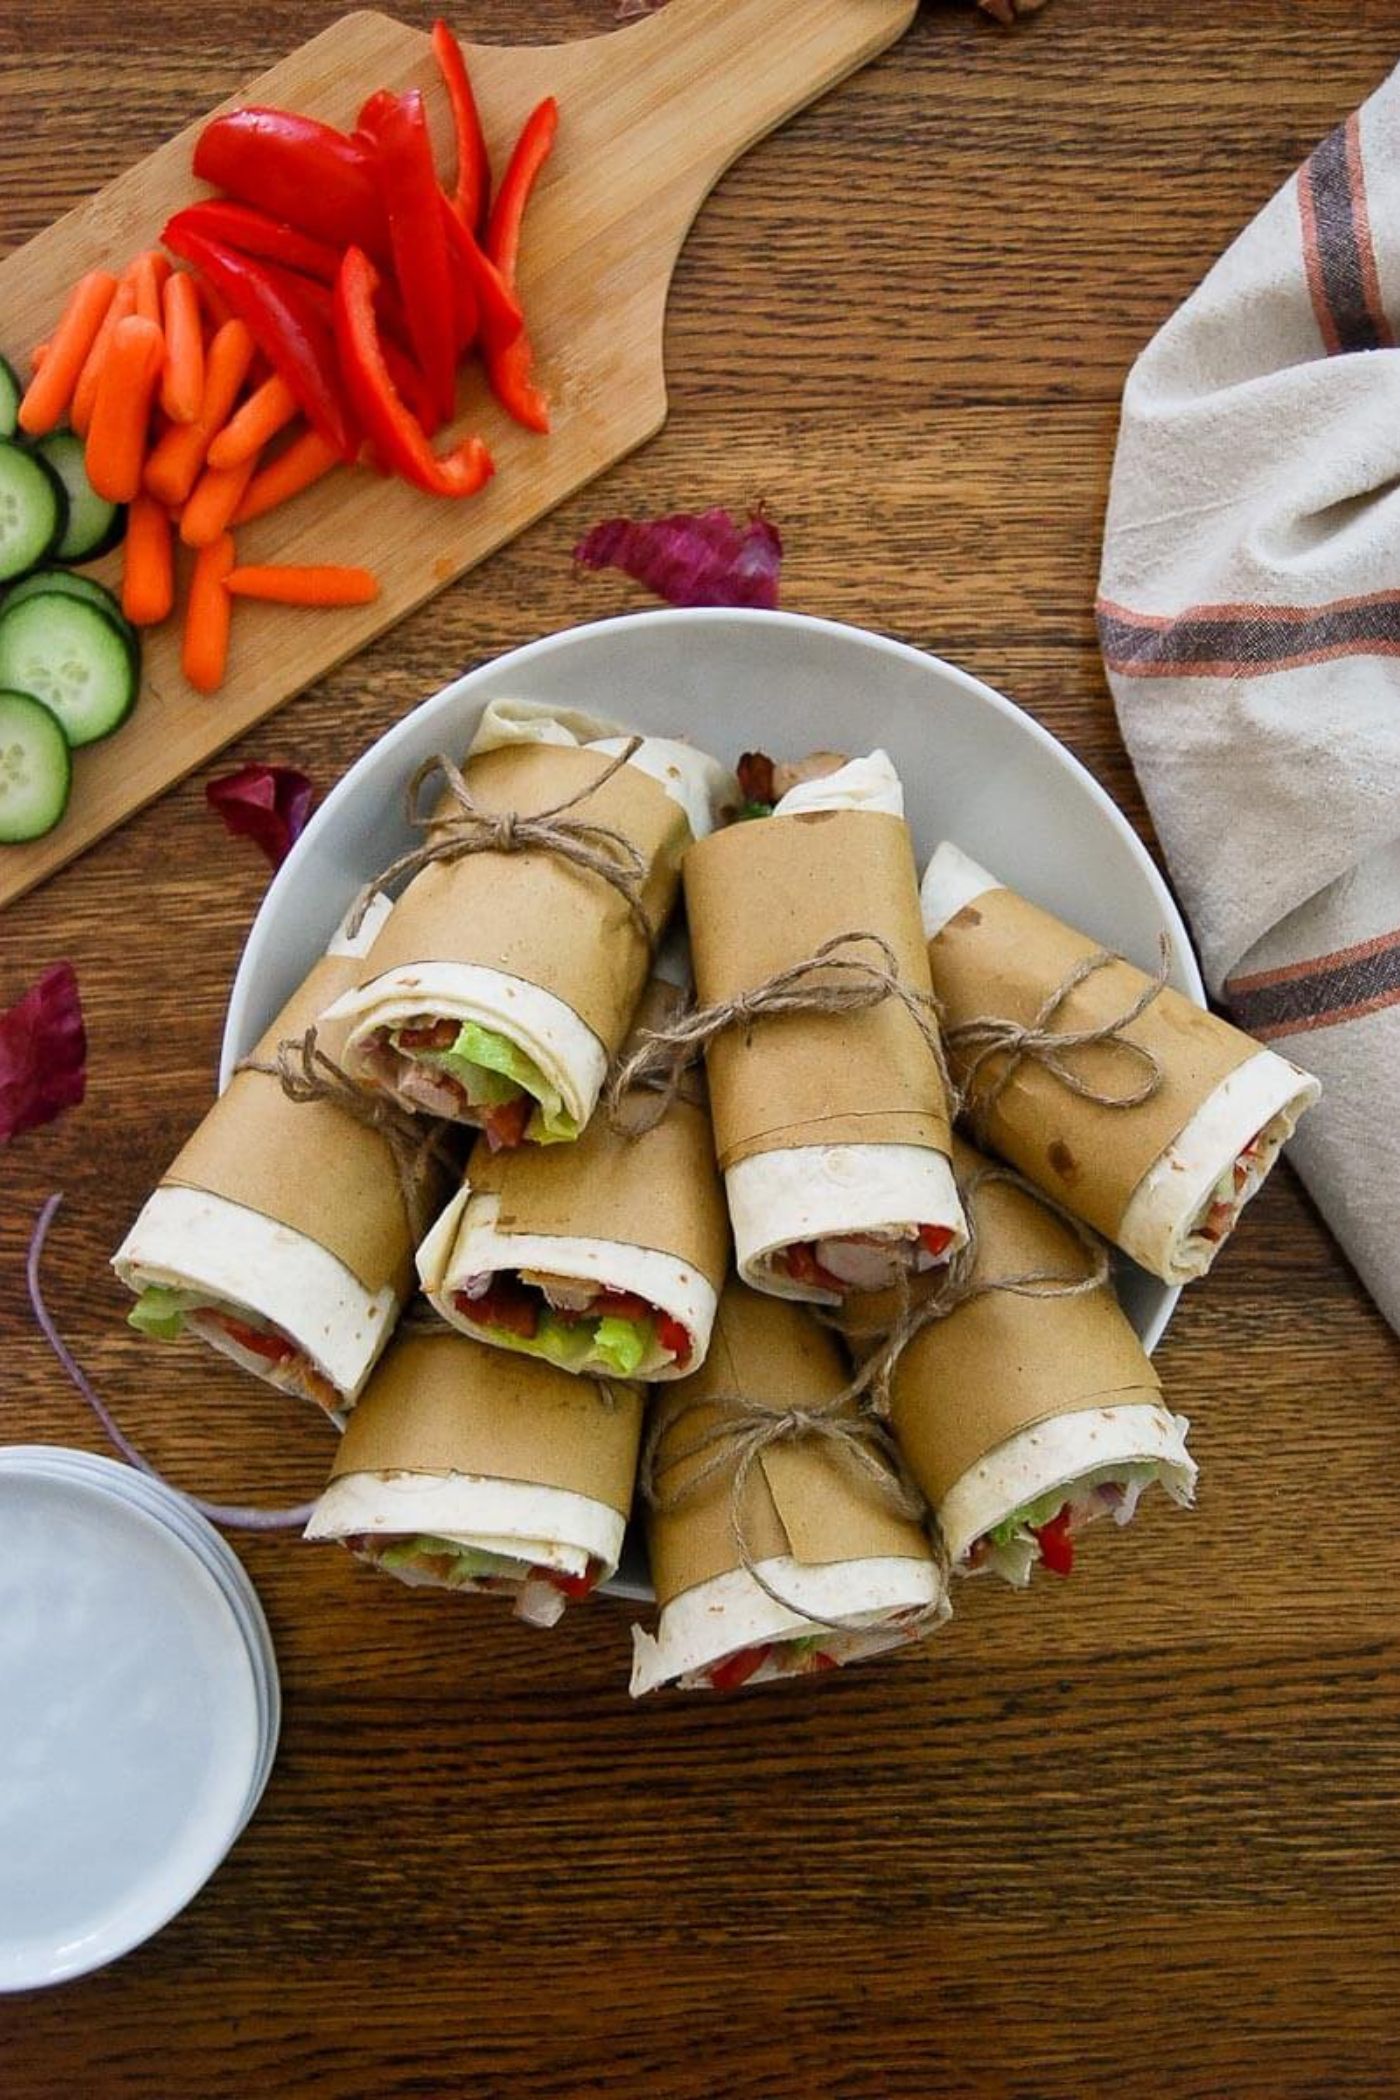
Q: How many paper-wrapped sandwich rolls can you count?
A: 8